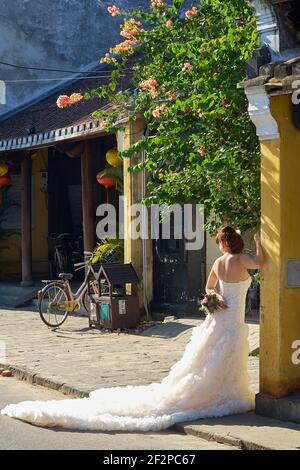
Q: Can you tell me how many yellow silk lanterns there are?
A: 2